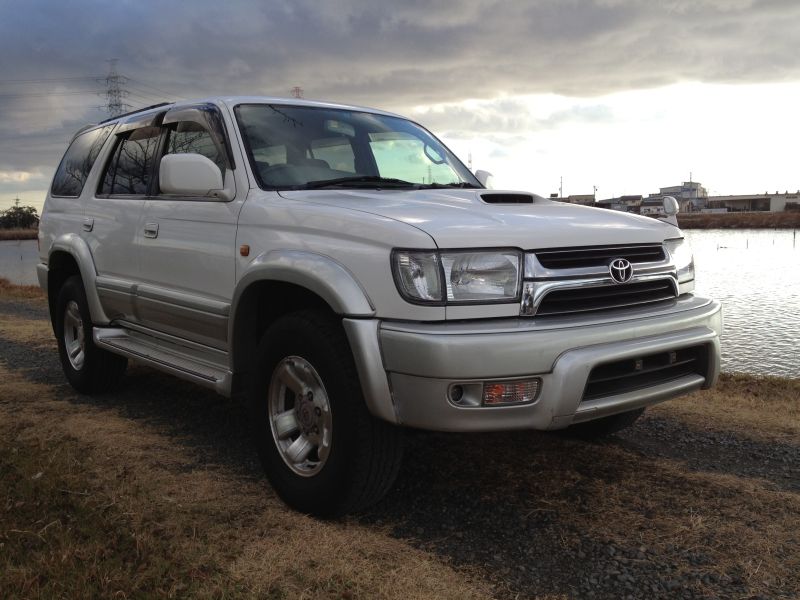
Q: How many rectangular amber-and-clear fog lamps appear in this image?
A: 1